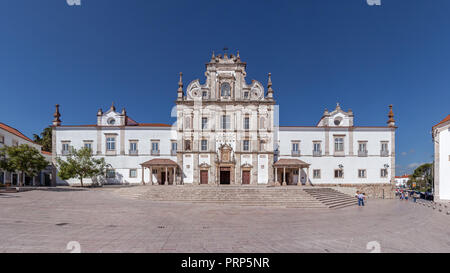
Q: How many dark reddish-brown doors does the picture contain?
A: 2